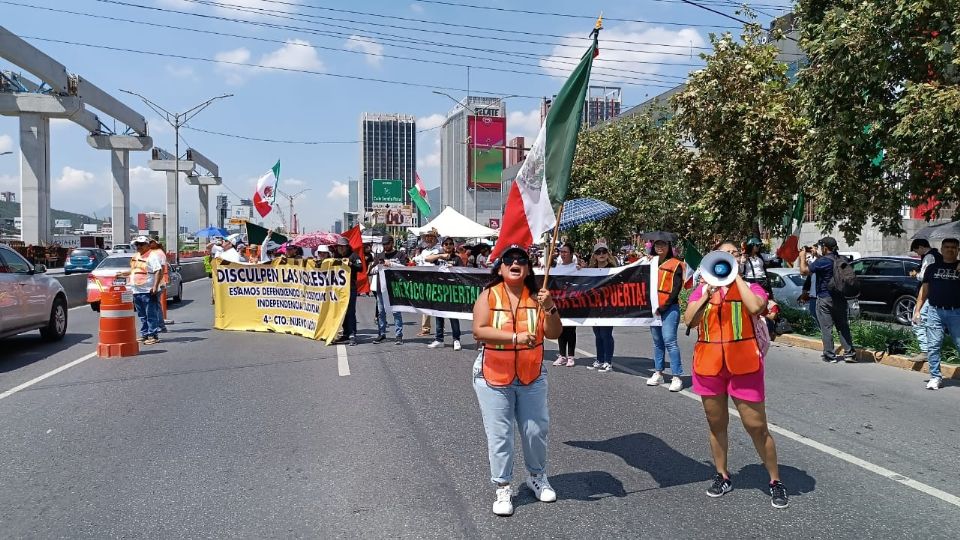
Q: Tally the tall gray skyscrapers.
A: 2